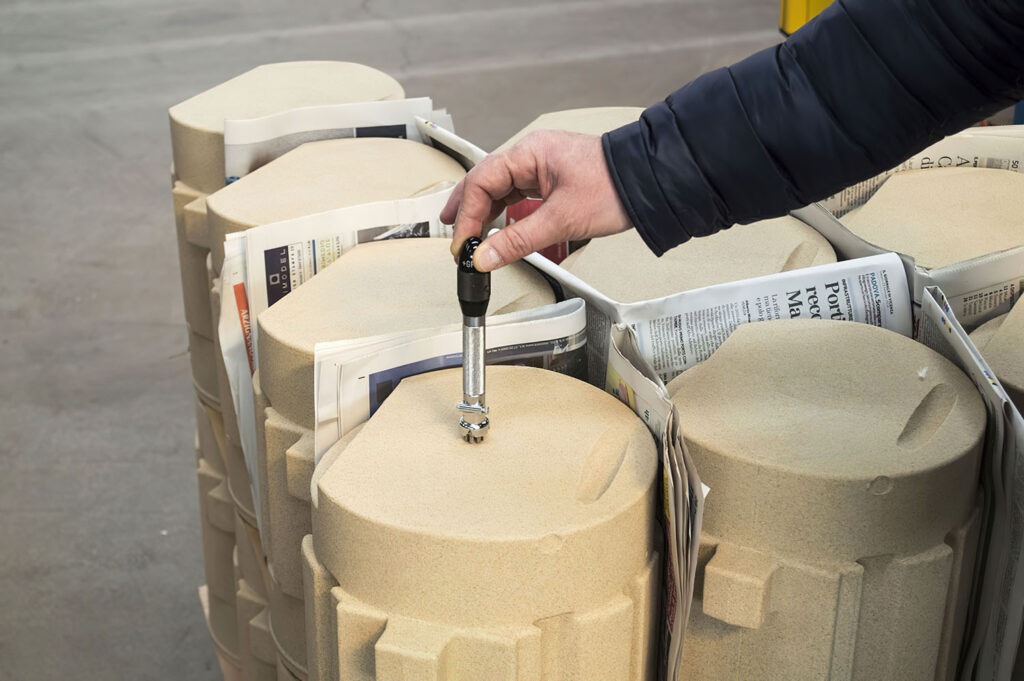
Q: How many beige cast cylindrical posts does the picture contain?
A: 9